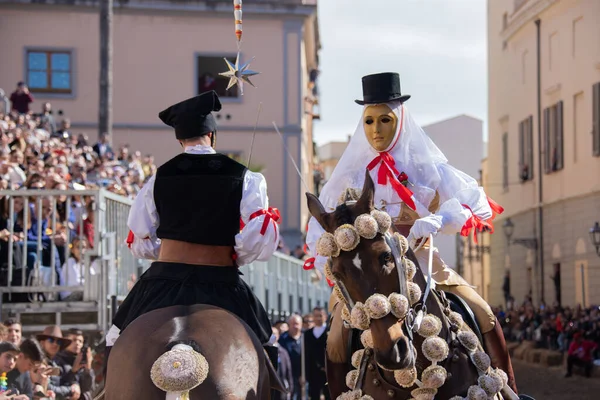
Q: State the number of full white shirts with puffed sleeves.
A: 2